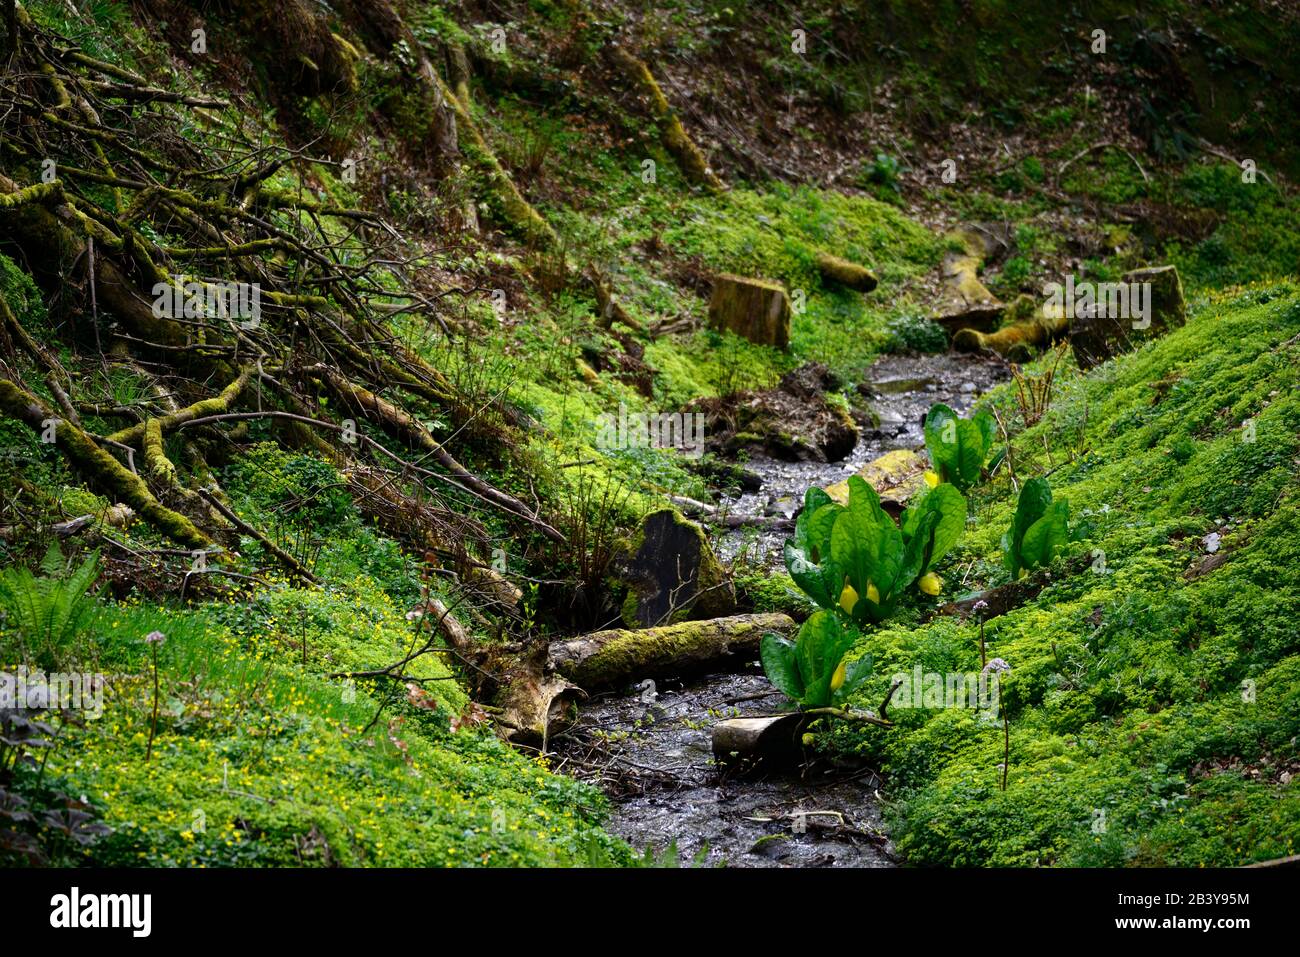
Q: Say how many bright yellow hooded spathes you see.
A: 5